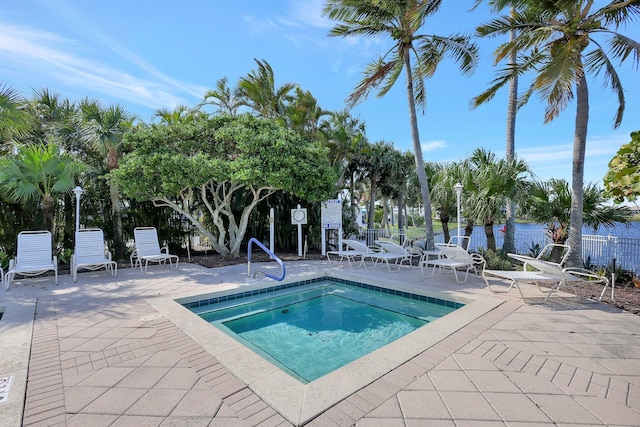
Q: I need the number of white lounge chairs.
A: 7